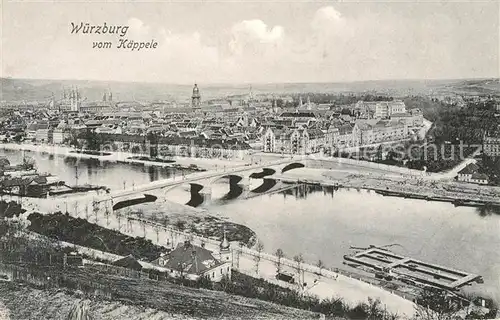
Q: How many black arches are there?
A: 5